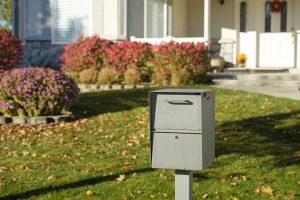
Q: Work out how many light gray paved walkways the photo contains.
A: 1